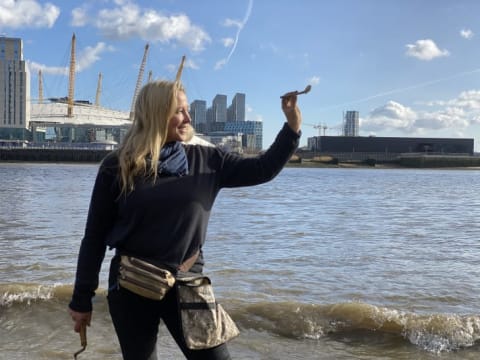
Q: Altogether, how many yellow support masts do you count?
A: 6